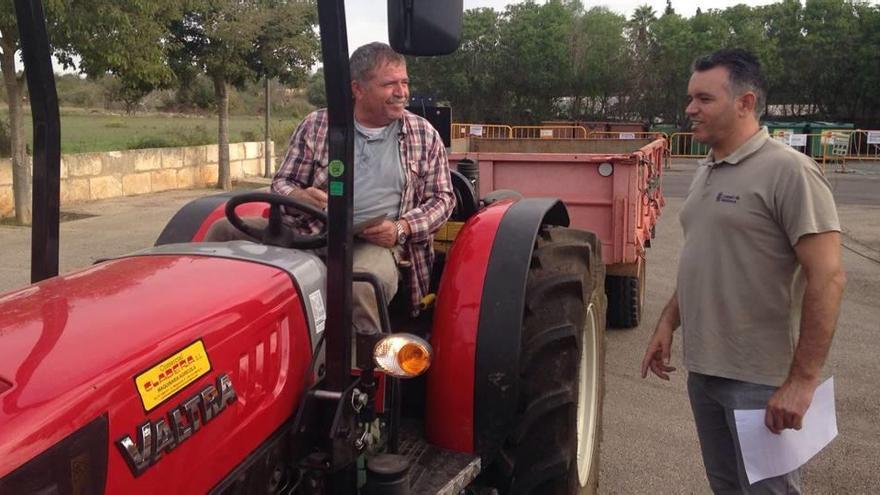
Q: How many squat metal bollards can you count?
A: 0